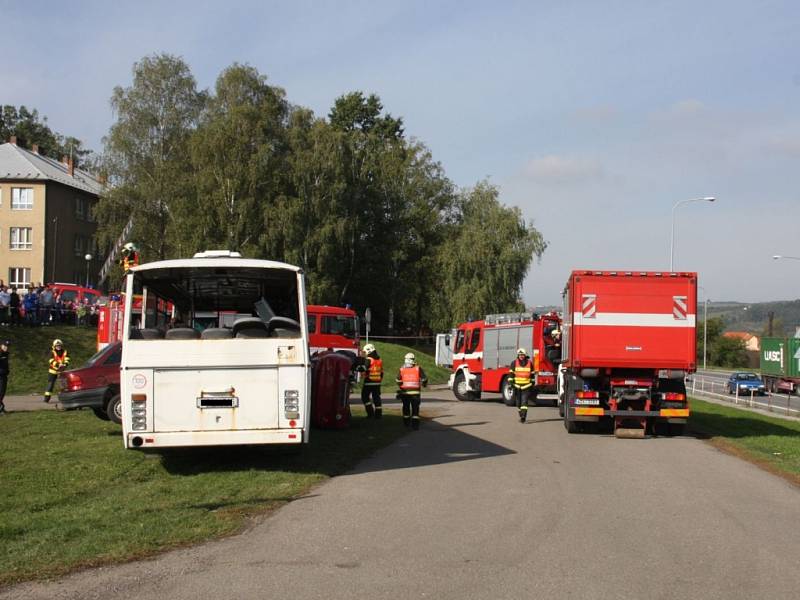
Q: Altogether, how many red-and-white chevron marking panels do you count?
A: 2